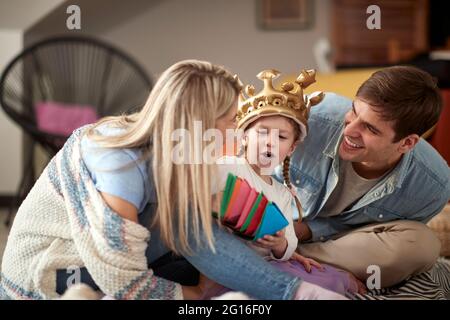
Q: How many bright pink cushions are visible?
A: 1